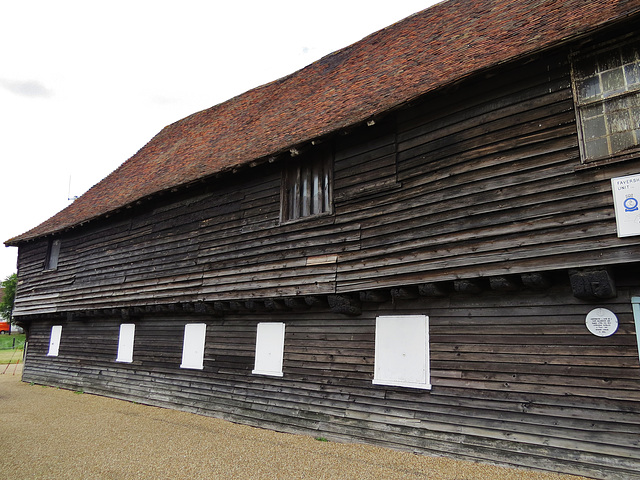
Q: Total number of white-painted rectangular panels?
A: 5